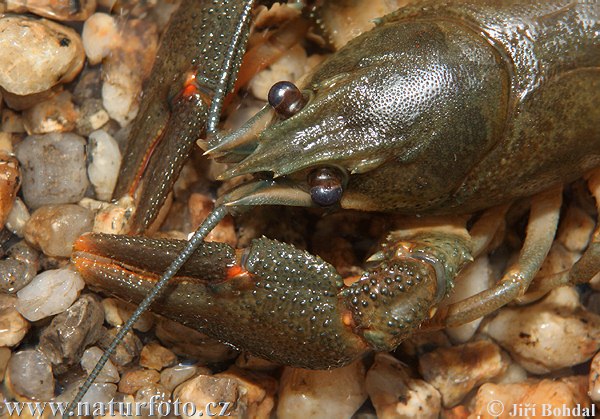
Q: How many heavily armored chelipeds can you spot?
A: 2